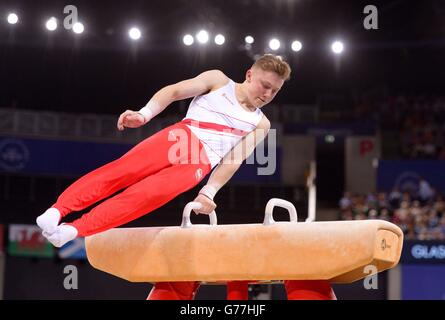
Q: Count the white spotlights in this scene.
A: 11